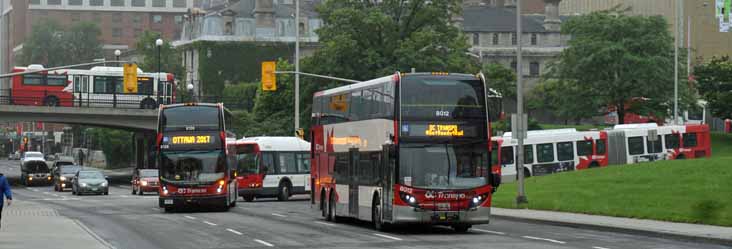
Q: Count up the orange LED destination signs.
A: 2